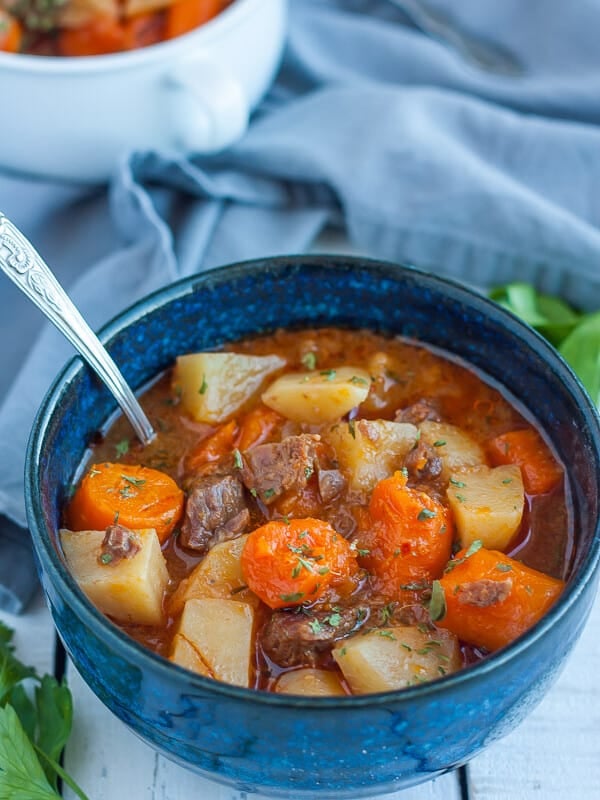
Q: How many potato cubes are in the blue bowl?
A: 10